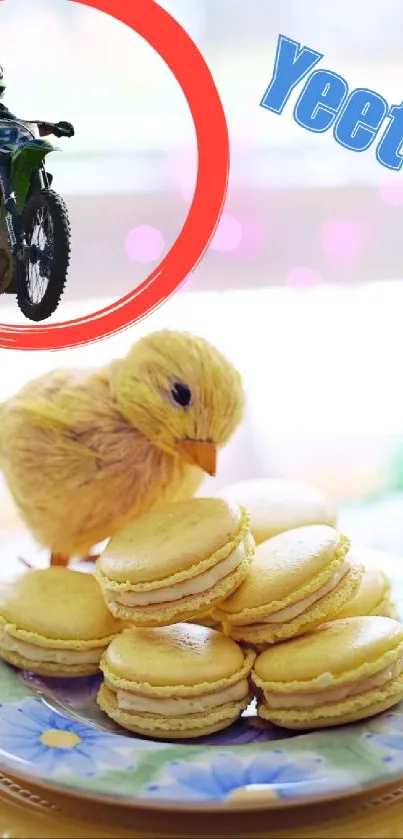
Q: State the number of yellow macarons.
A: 7